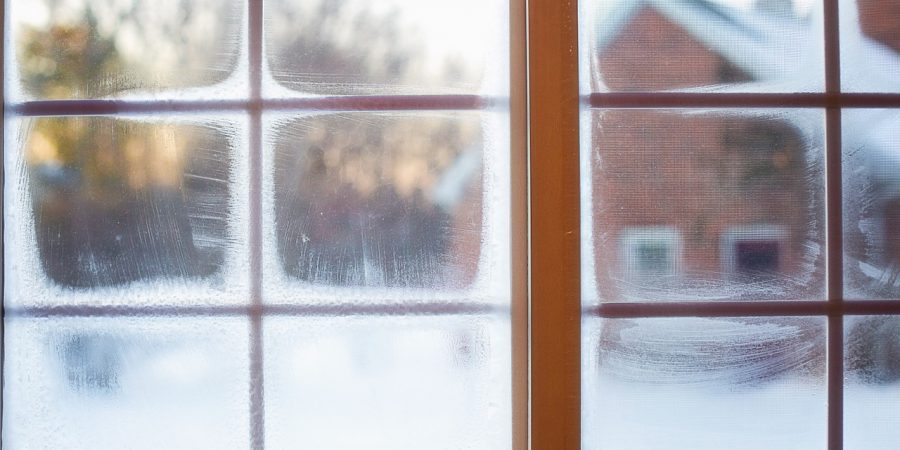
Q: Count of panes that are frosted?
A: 12